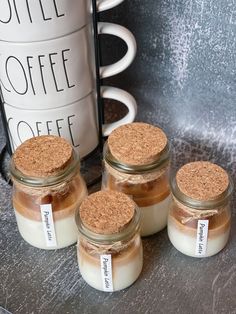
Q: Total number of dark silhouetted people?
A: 0